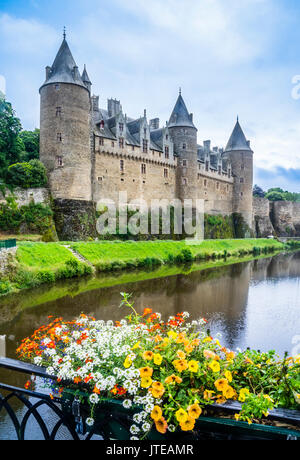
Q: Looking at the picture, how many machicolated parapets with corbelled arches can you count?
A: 2